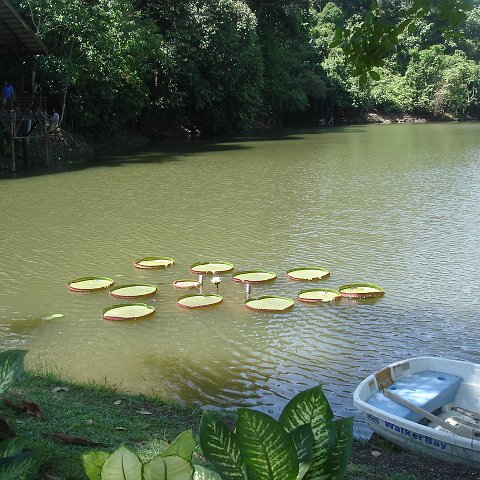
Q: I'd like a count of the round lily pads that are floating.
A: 12